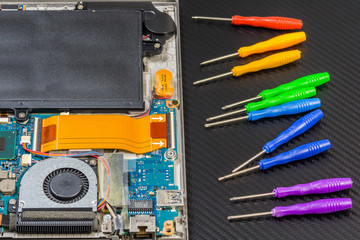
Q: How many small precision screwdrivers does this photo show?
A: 10